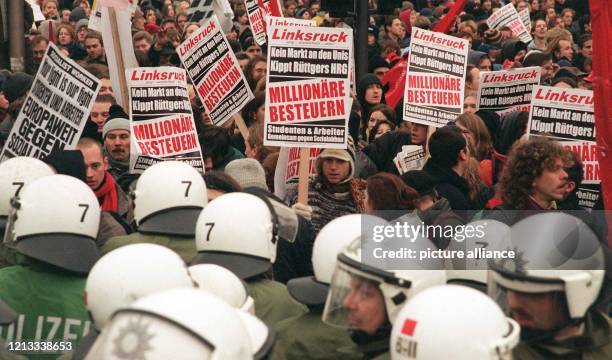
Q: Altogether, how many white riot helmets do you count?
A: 13